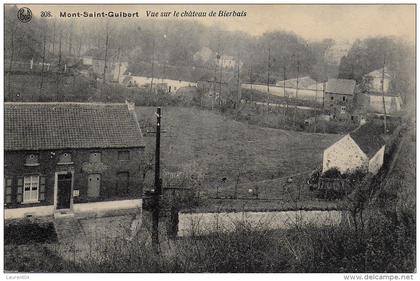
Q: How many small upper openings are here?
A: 4